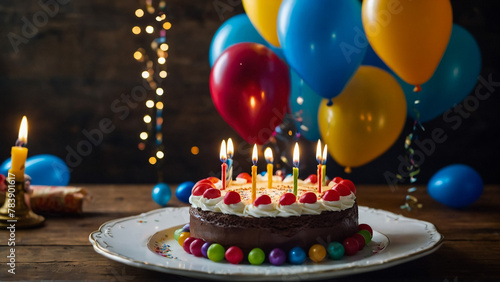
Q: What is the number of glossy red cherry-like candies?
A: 14